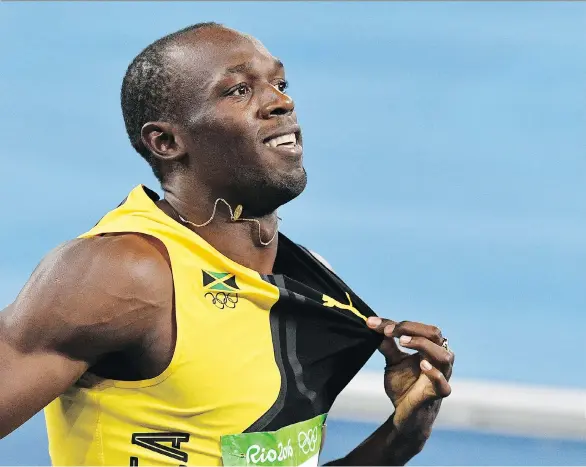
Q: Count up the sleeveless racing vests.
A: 1